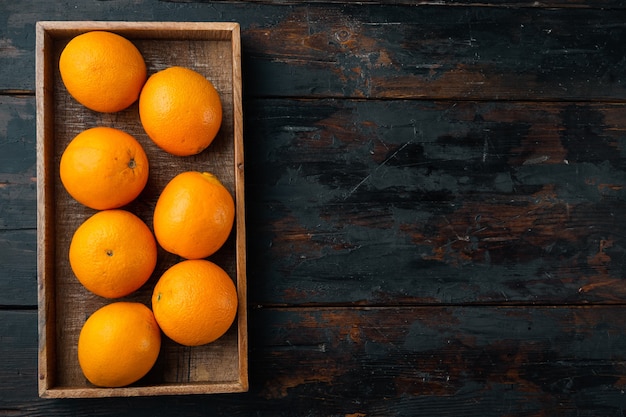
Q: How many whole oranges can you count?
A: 7